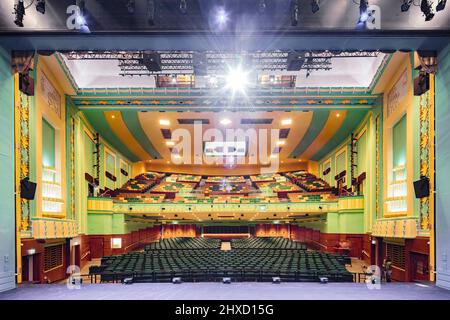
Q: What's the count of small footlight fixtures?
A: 5